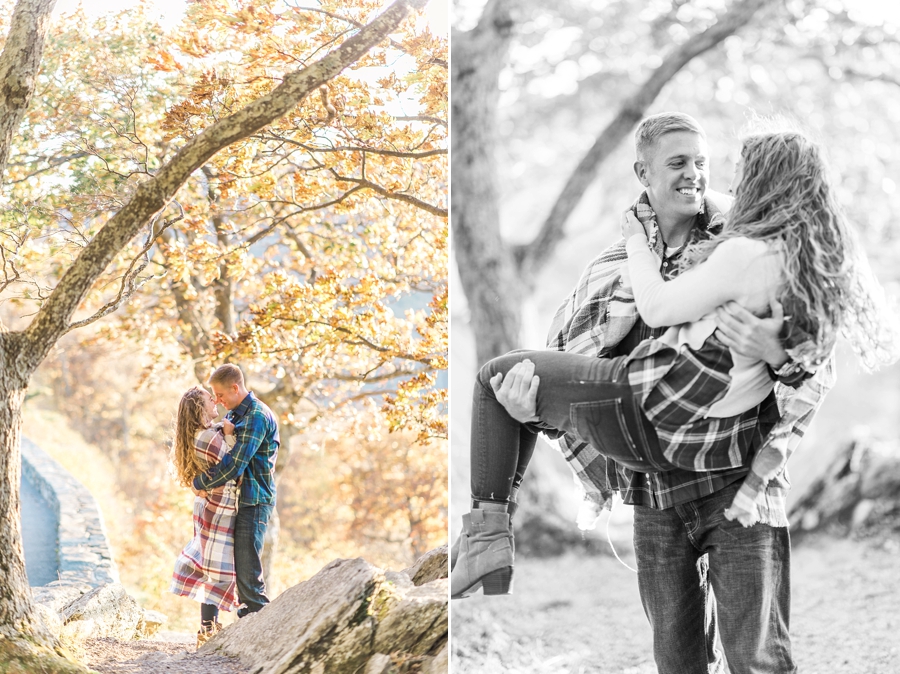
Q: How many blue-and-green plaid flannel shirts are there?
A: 1